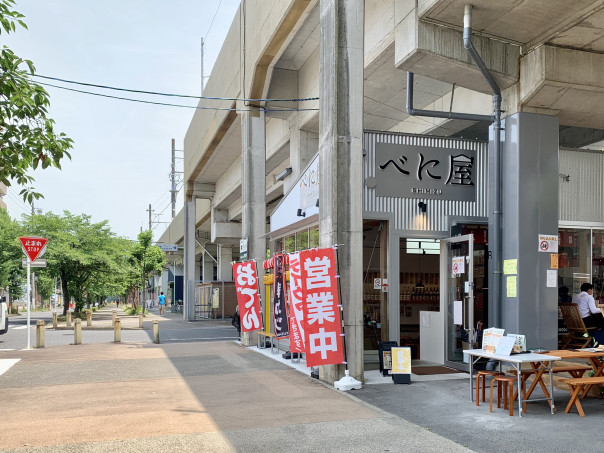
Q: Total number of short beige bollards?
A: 9